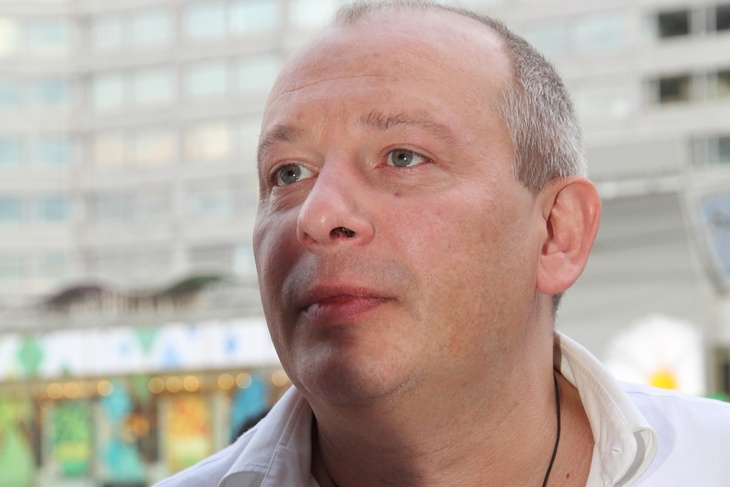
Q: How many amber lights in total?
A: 9